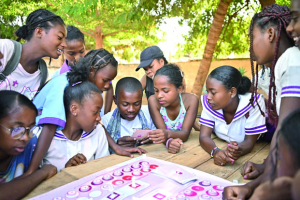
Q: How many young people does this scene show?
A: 12